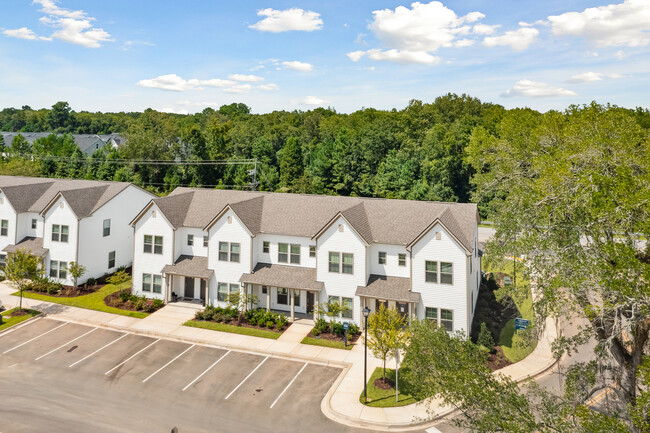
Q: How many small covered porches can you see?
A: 4